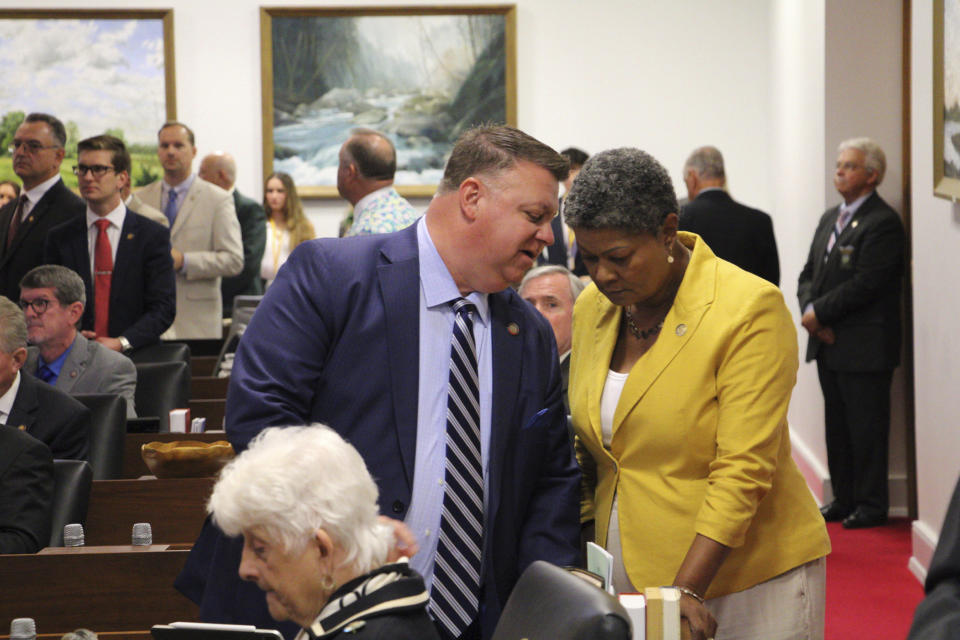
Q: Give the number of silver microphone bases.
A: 3